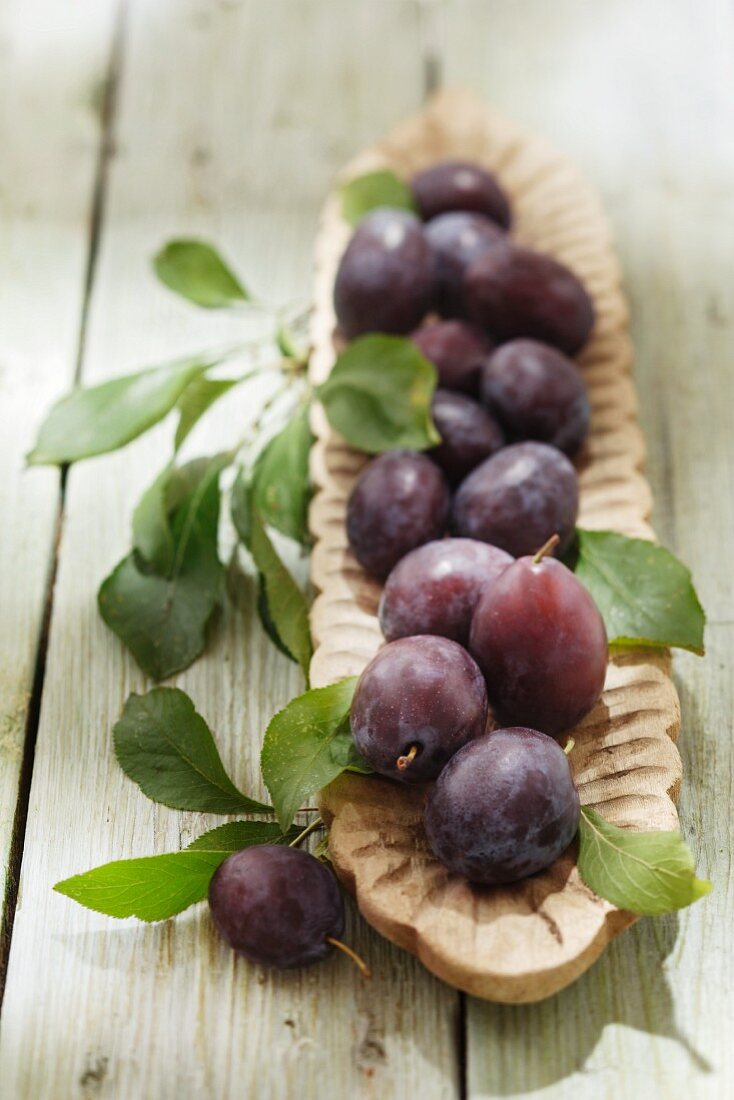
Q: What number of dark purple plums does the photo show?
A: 14